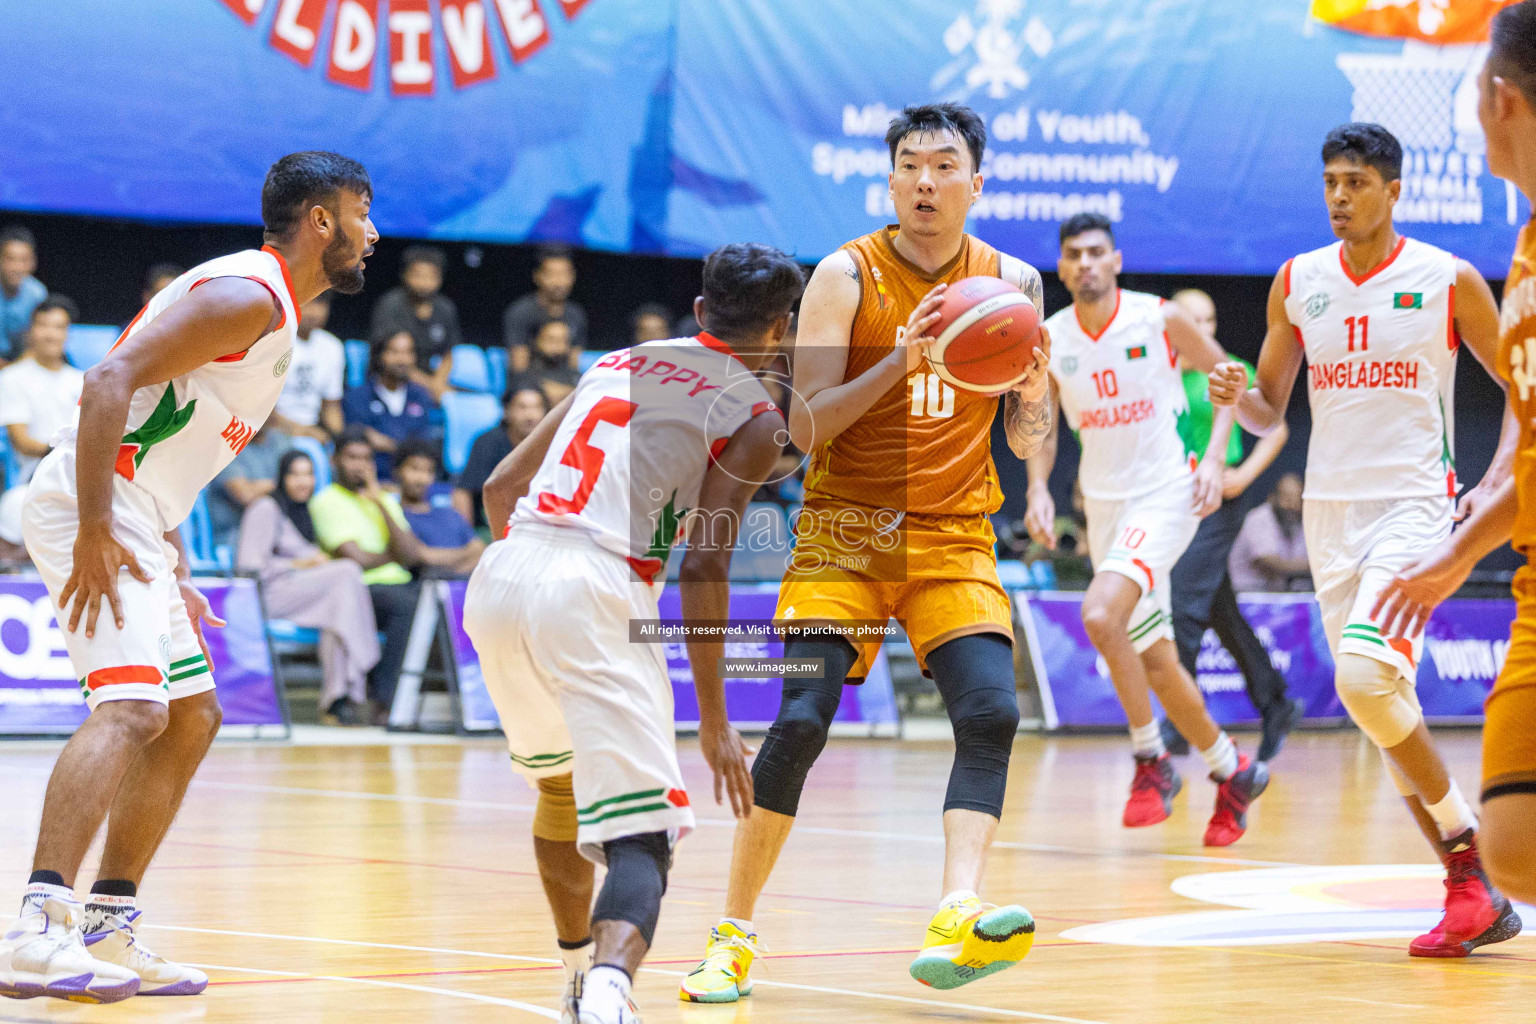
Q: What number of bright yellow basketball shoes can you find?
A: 2